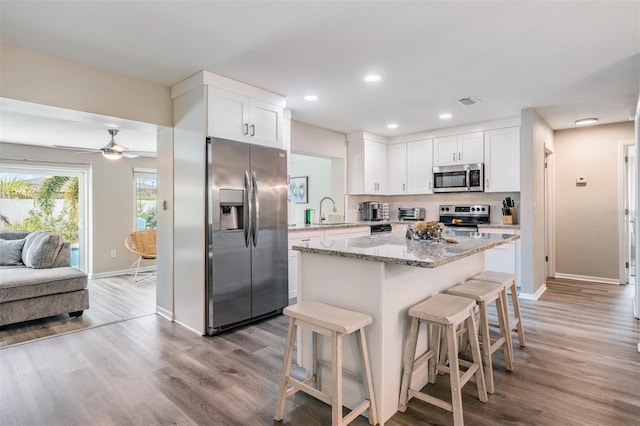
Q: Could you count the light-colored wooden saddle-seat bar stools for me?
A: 4